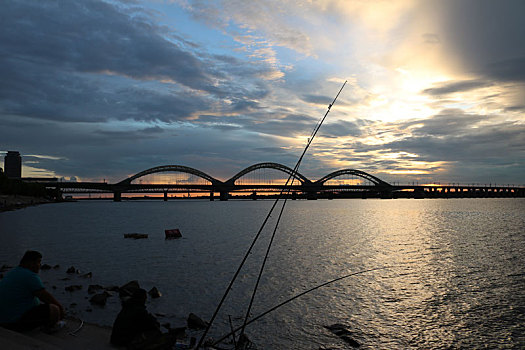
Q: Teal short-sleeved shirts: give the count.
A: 1